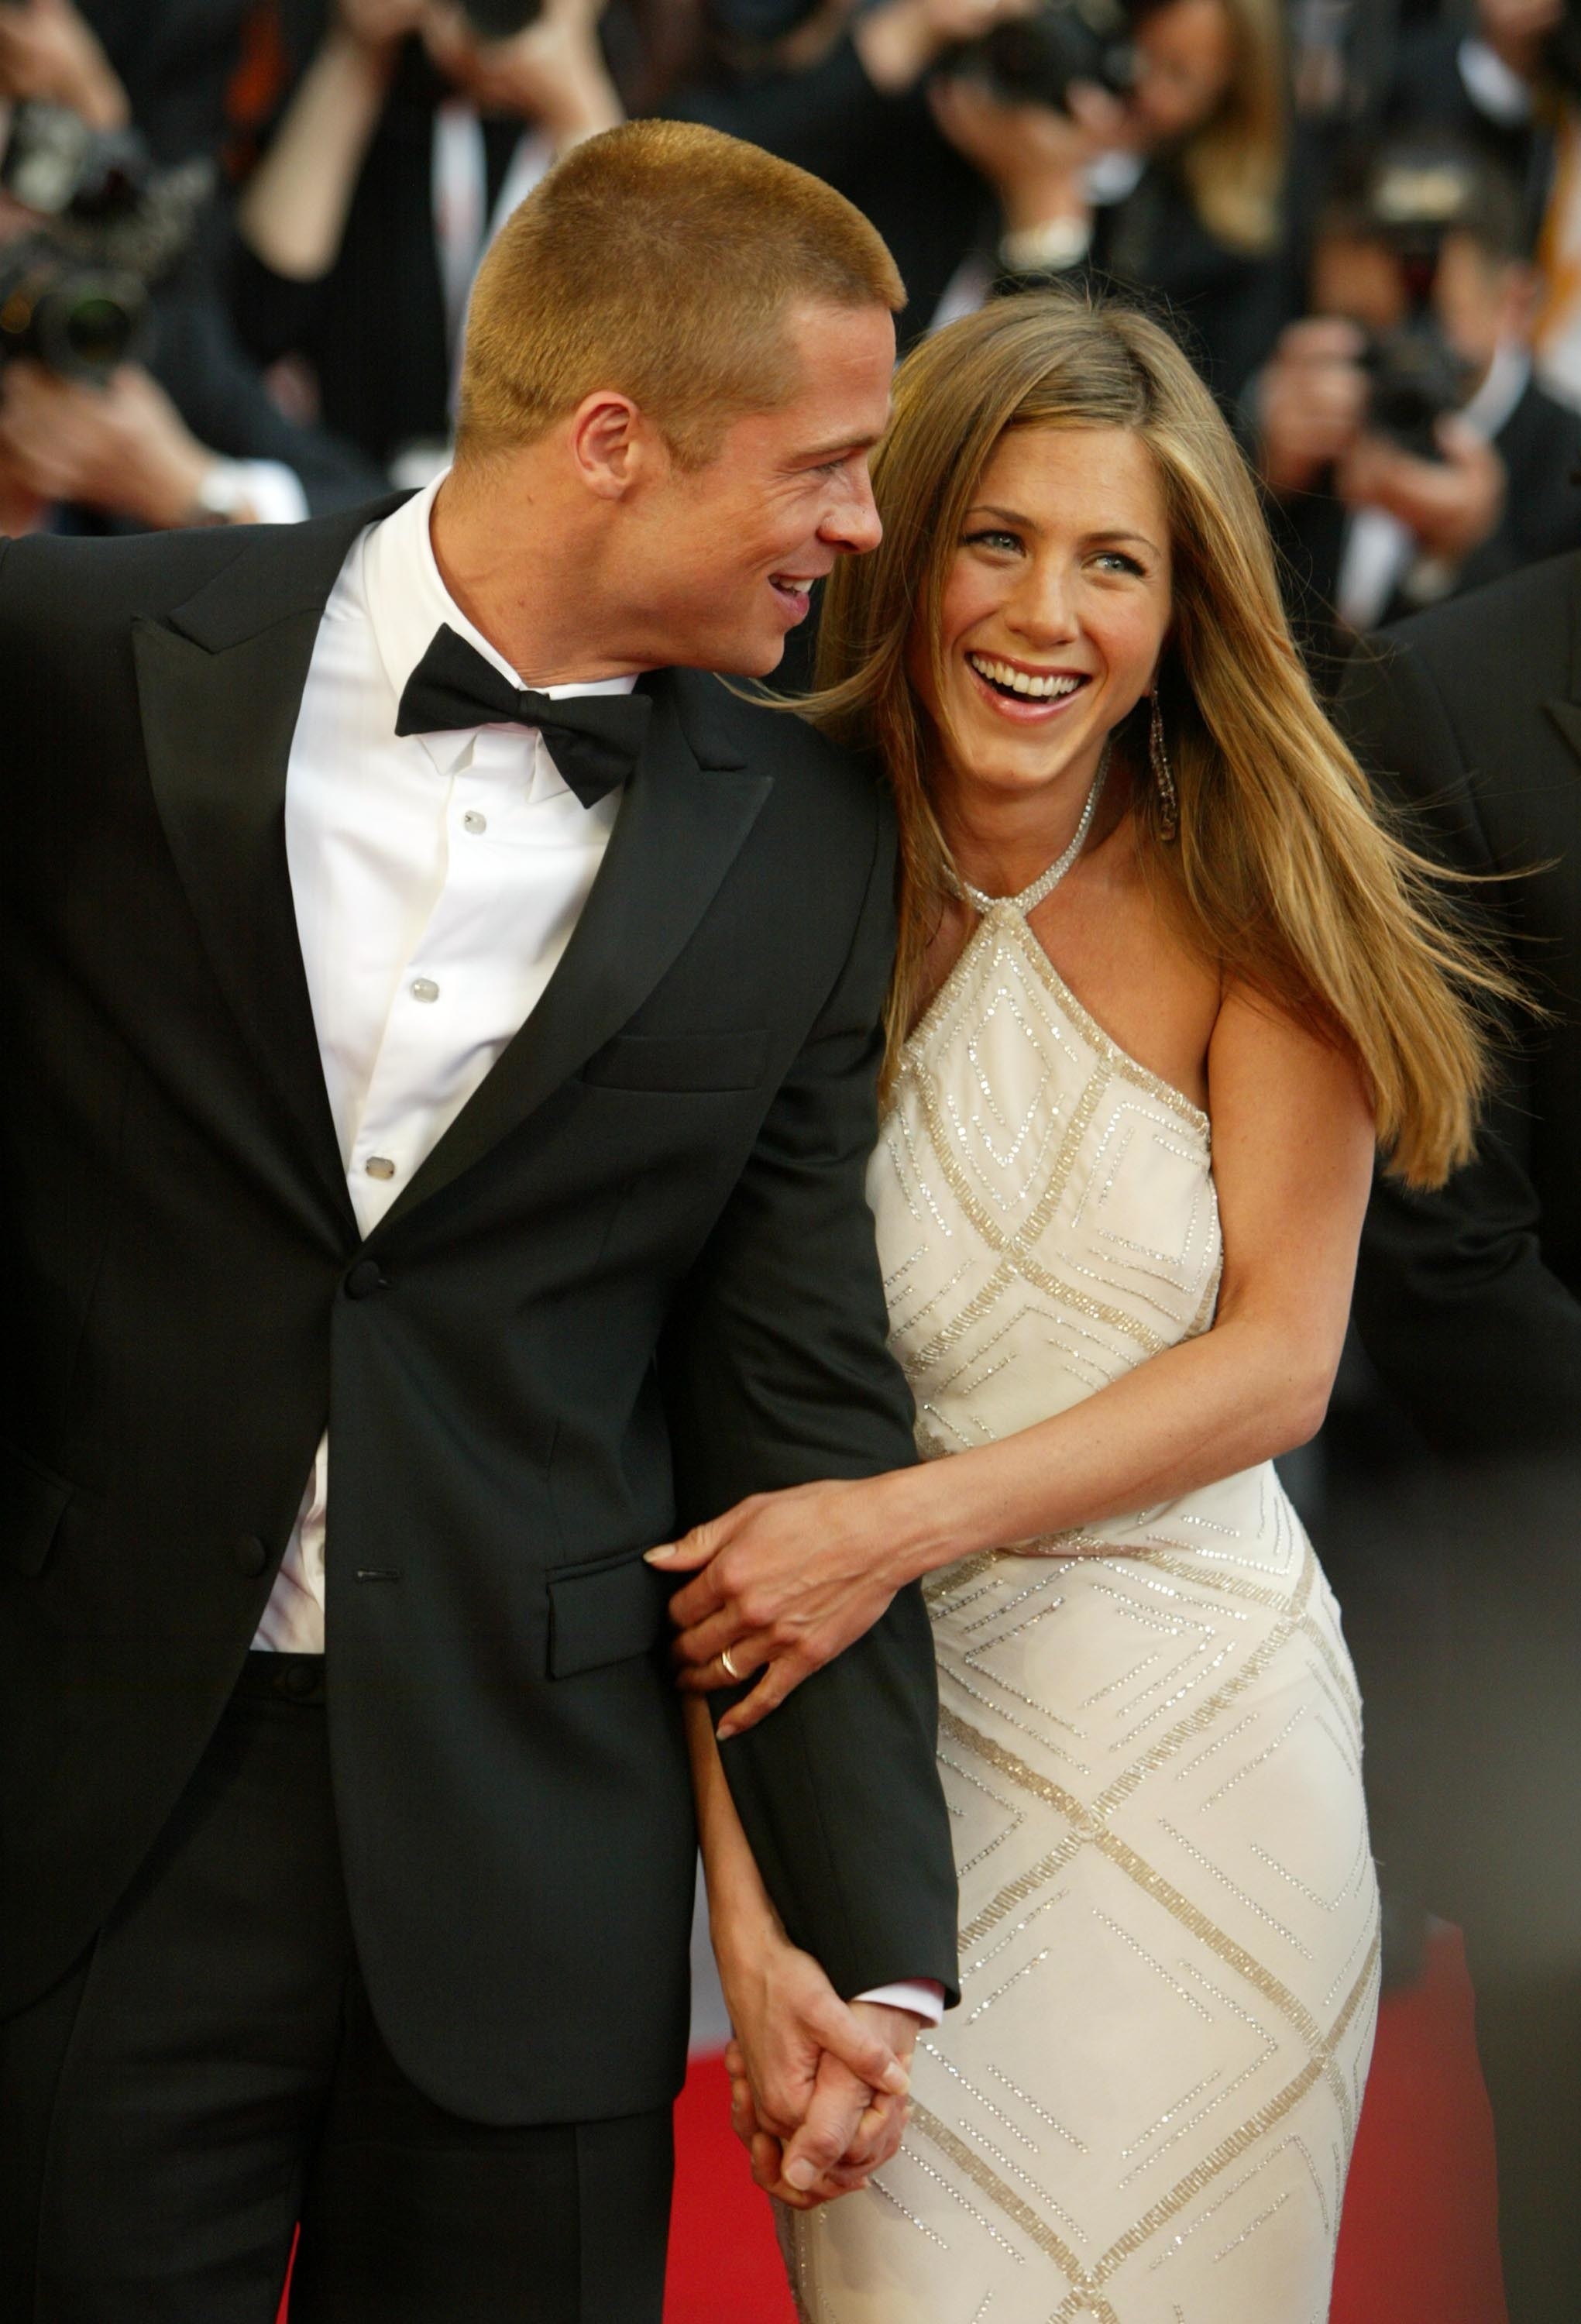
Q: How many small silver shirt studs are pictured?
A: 3